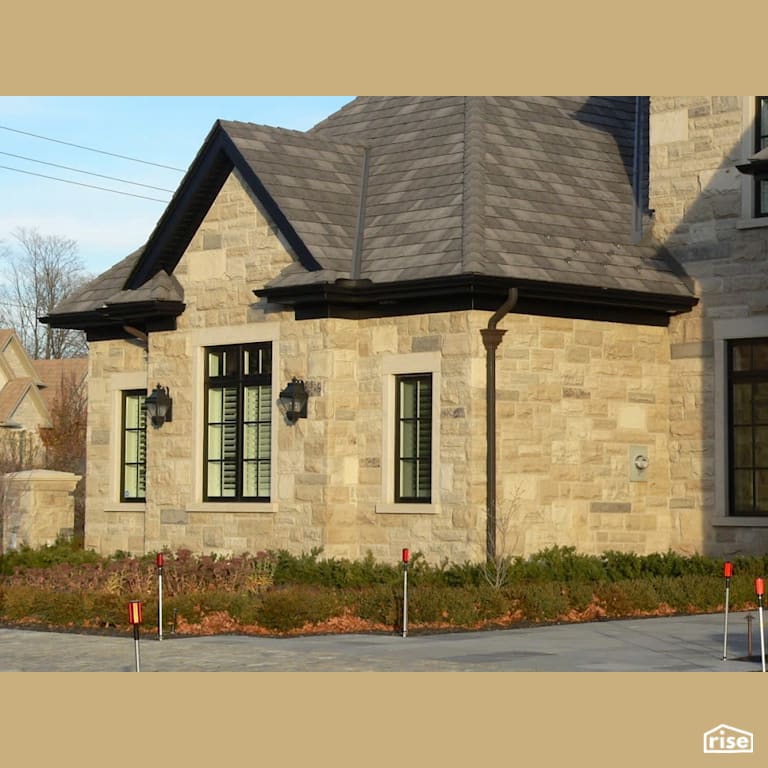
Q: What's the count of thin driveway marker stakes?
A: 5